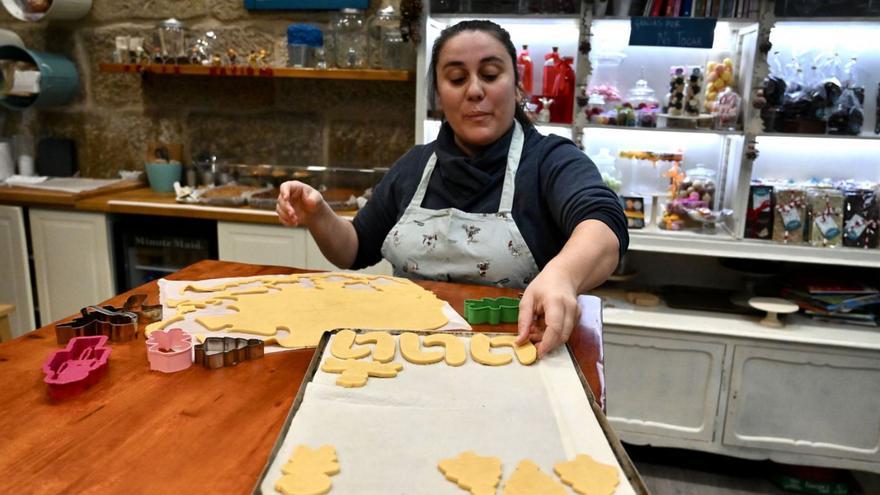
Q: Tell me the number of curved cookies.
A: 6